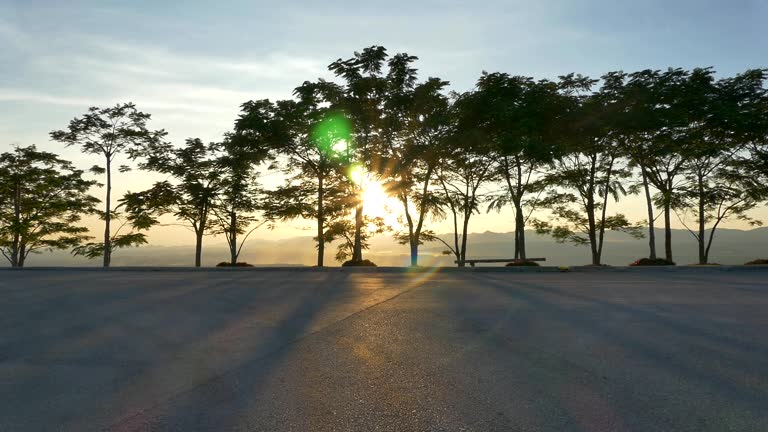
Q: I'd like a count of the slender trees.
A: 13